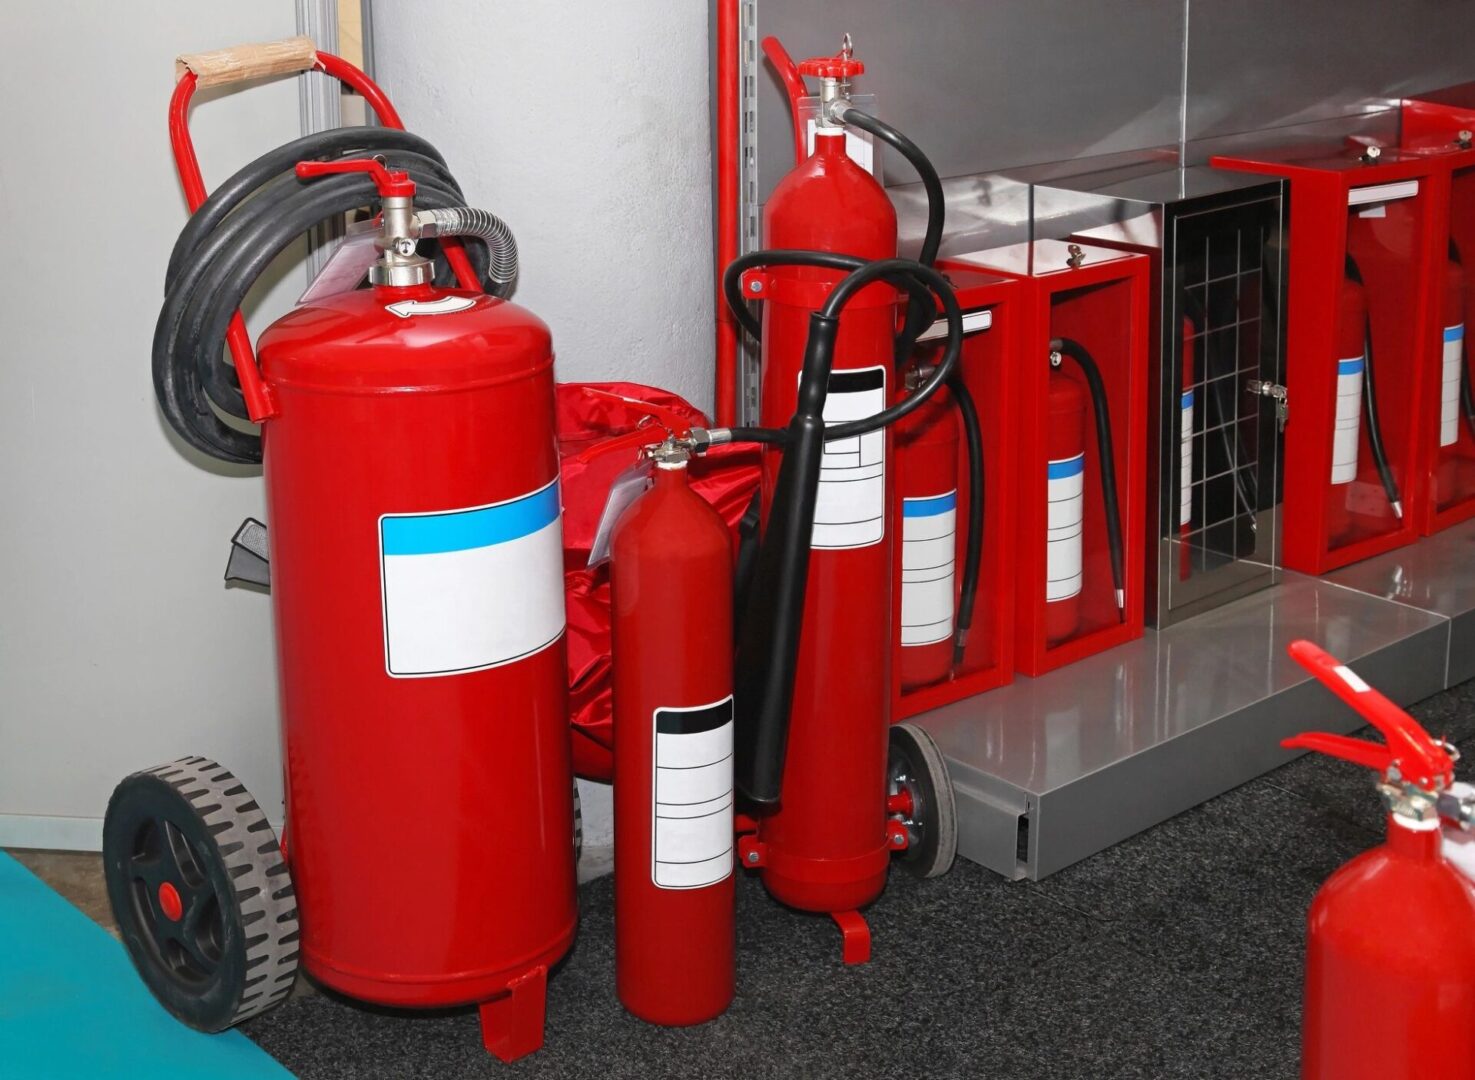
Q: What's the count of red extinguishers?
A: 9